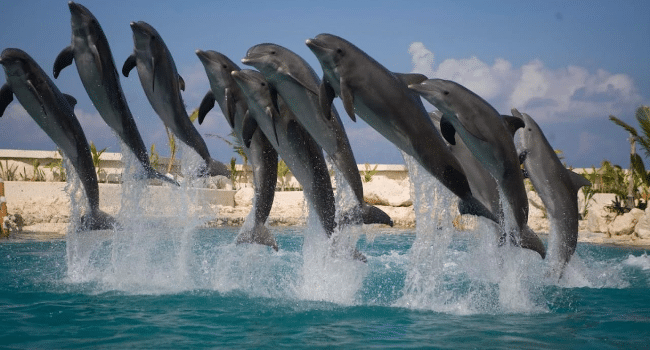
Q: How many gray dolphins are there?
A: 10